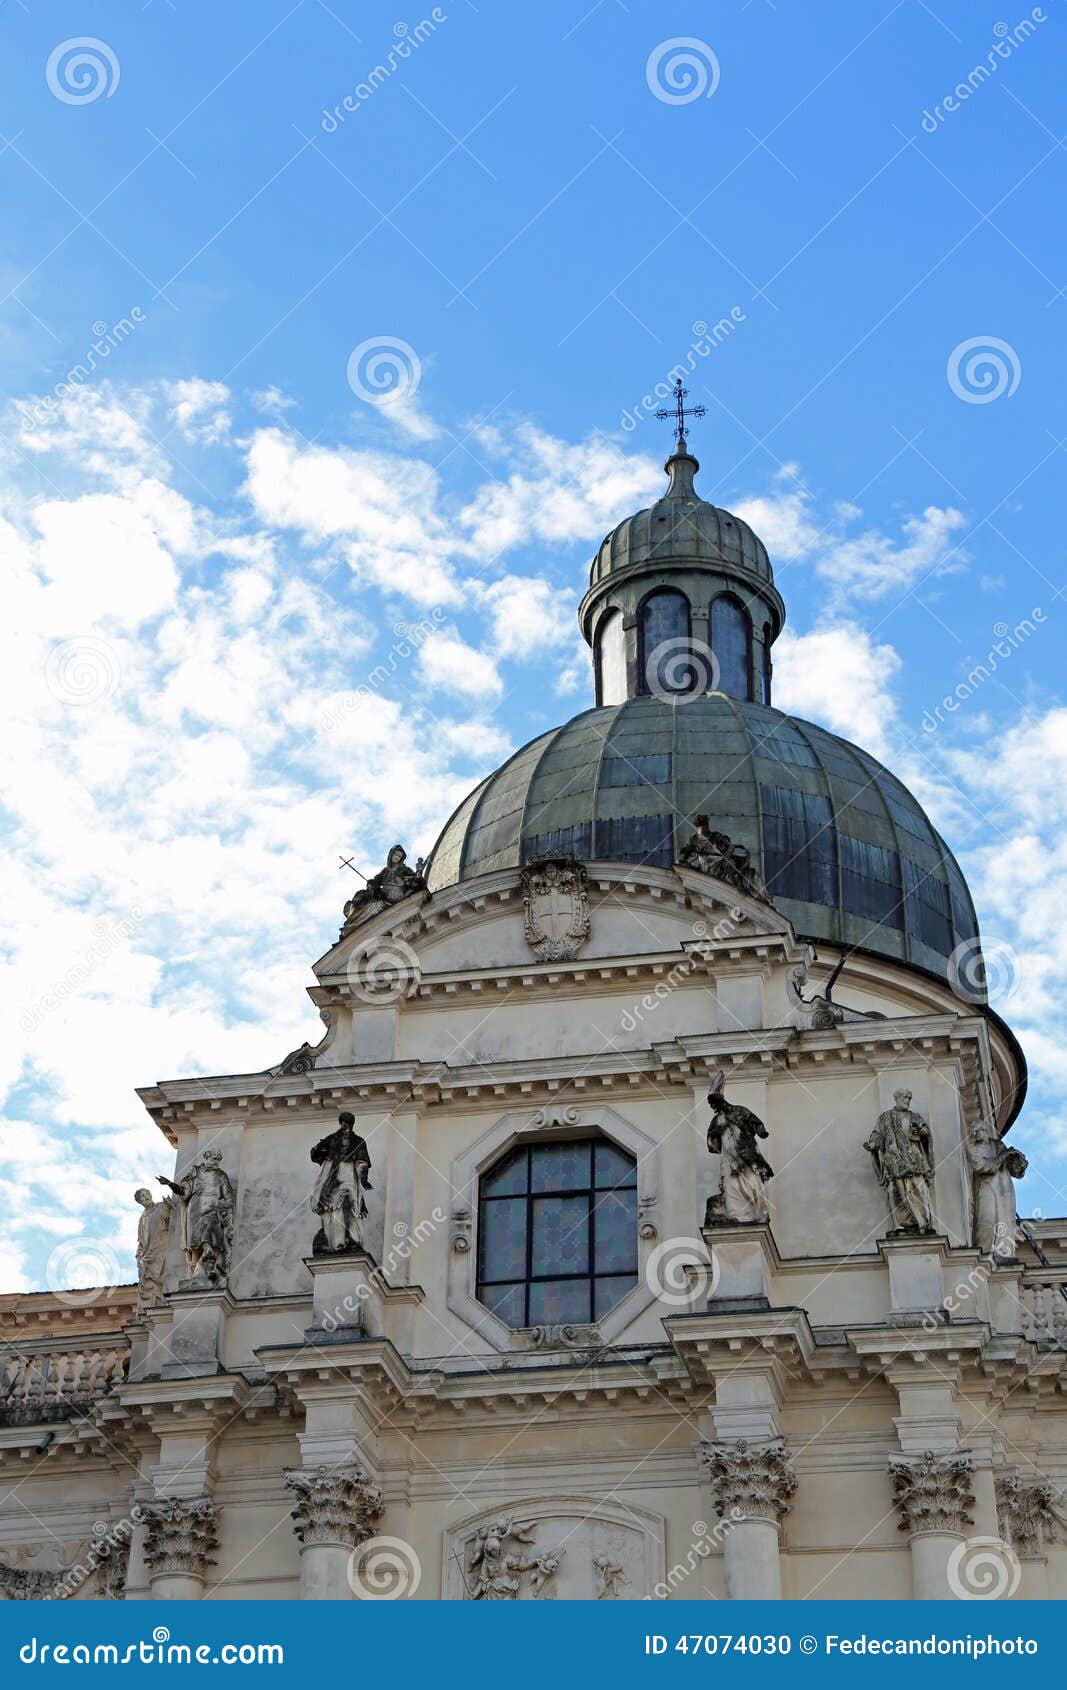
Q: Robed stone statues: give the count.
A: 8